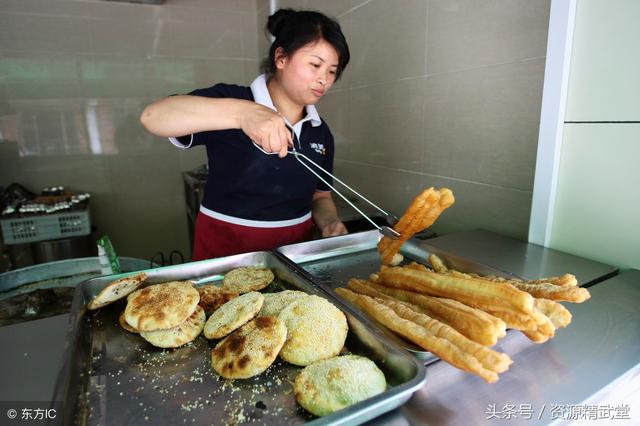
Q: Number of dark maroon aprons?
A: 1